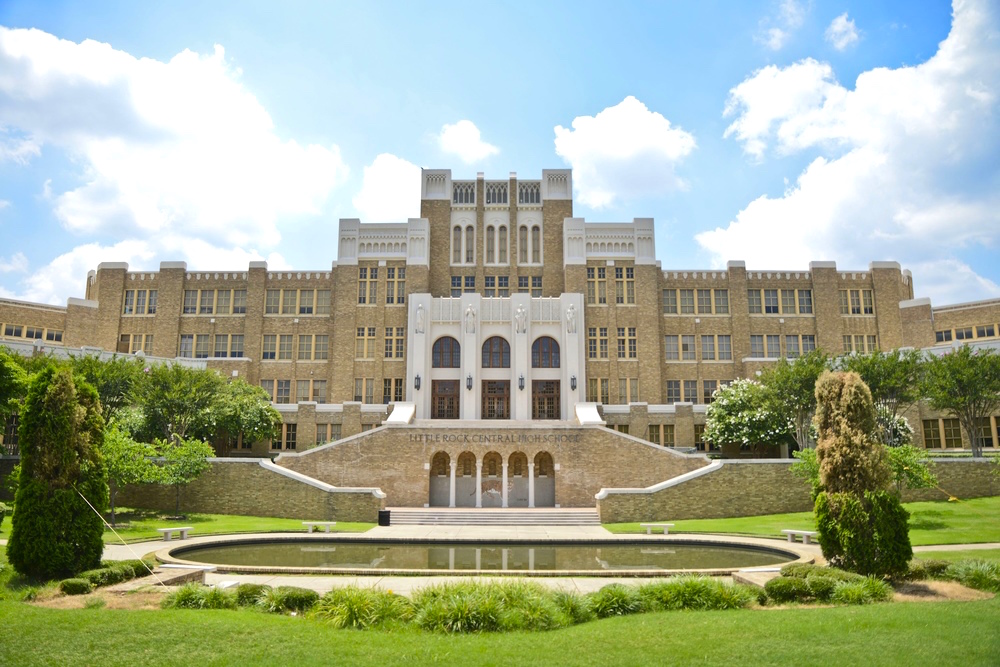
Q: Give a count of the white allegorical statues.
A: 4